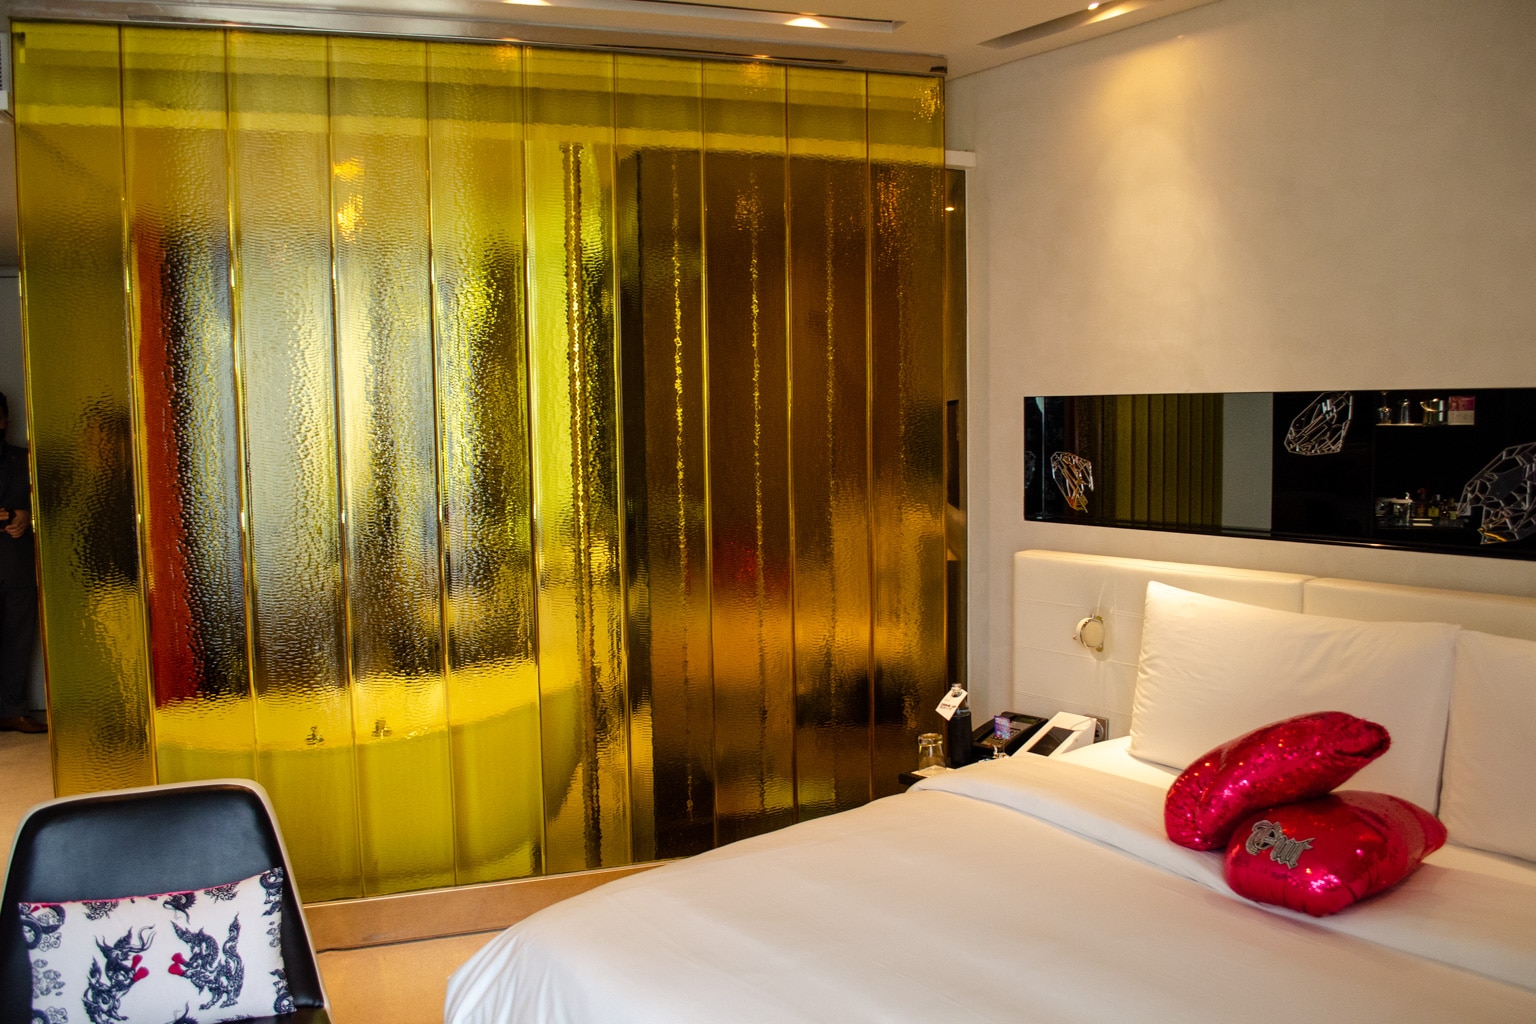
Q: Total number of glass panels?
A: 10